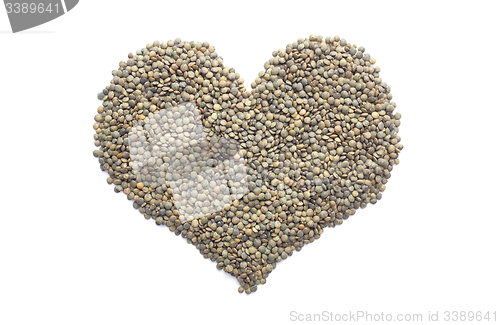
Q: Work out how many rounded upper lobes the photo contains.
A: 2